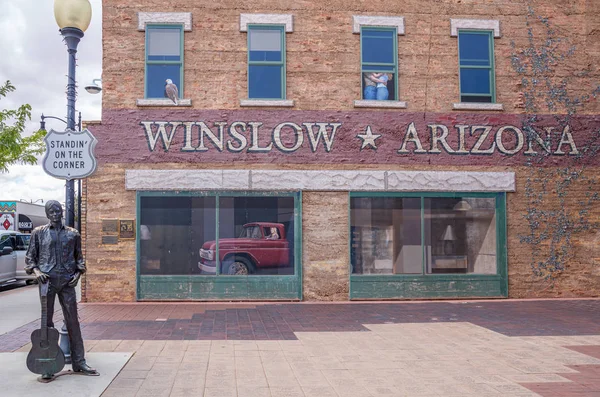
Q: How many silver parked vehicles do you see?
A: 1